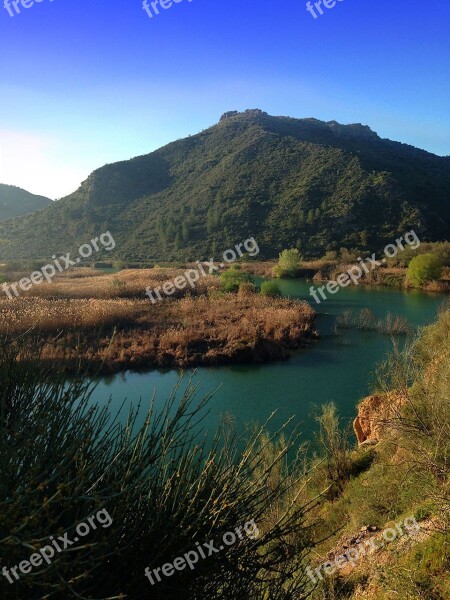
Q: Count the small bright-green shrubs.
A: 4